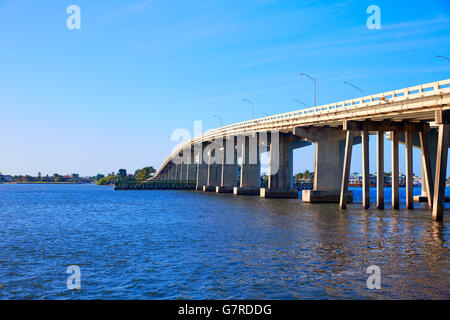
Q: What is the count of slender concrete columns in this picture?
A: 7